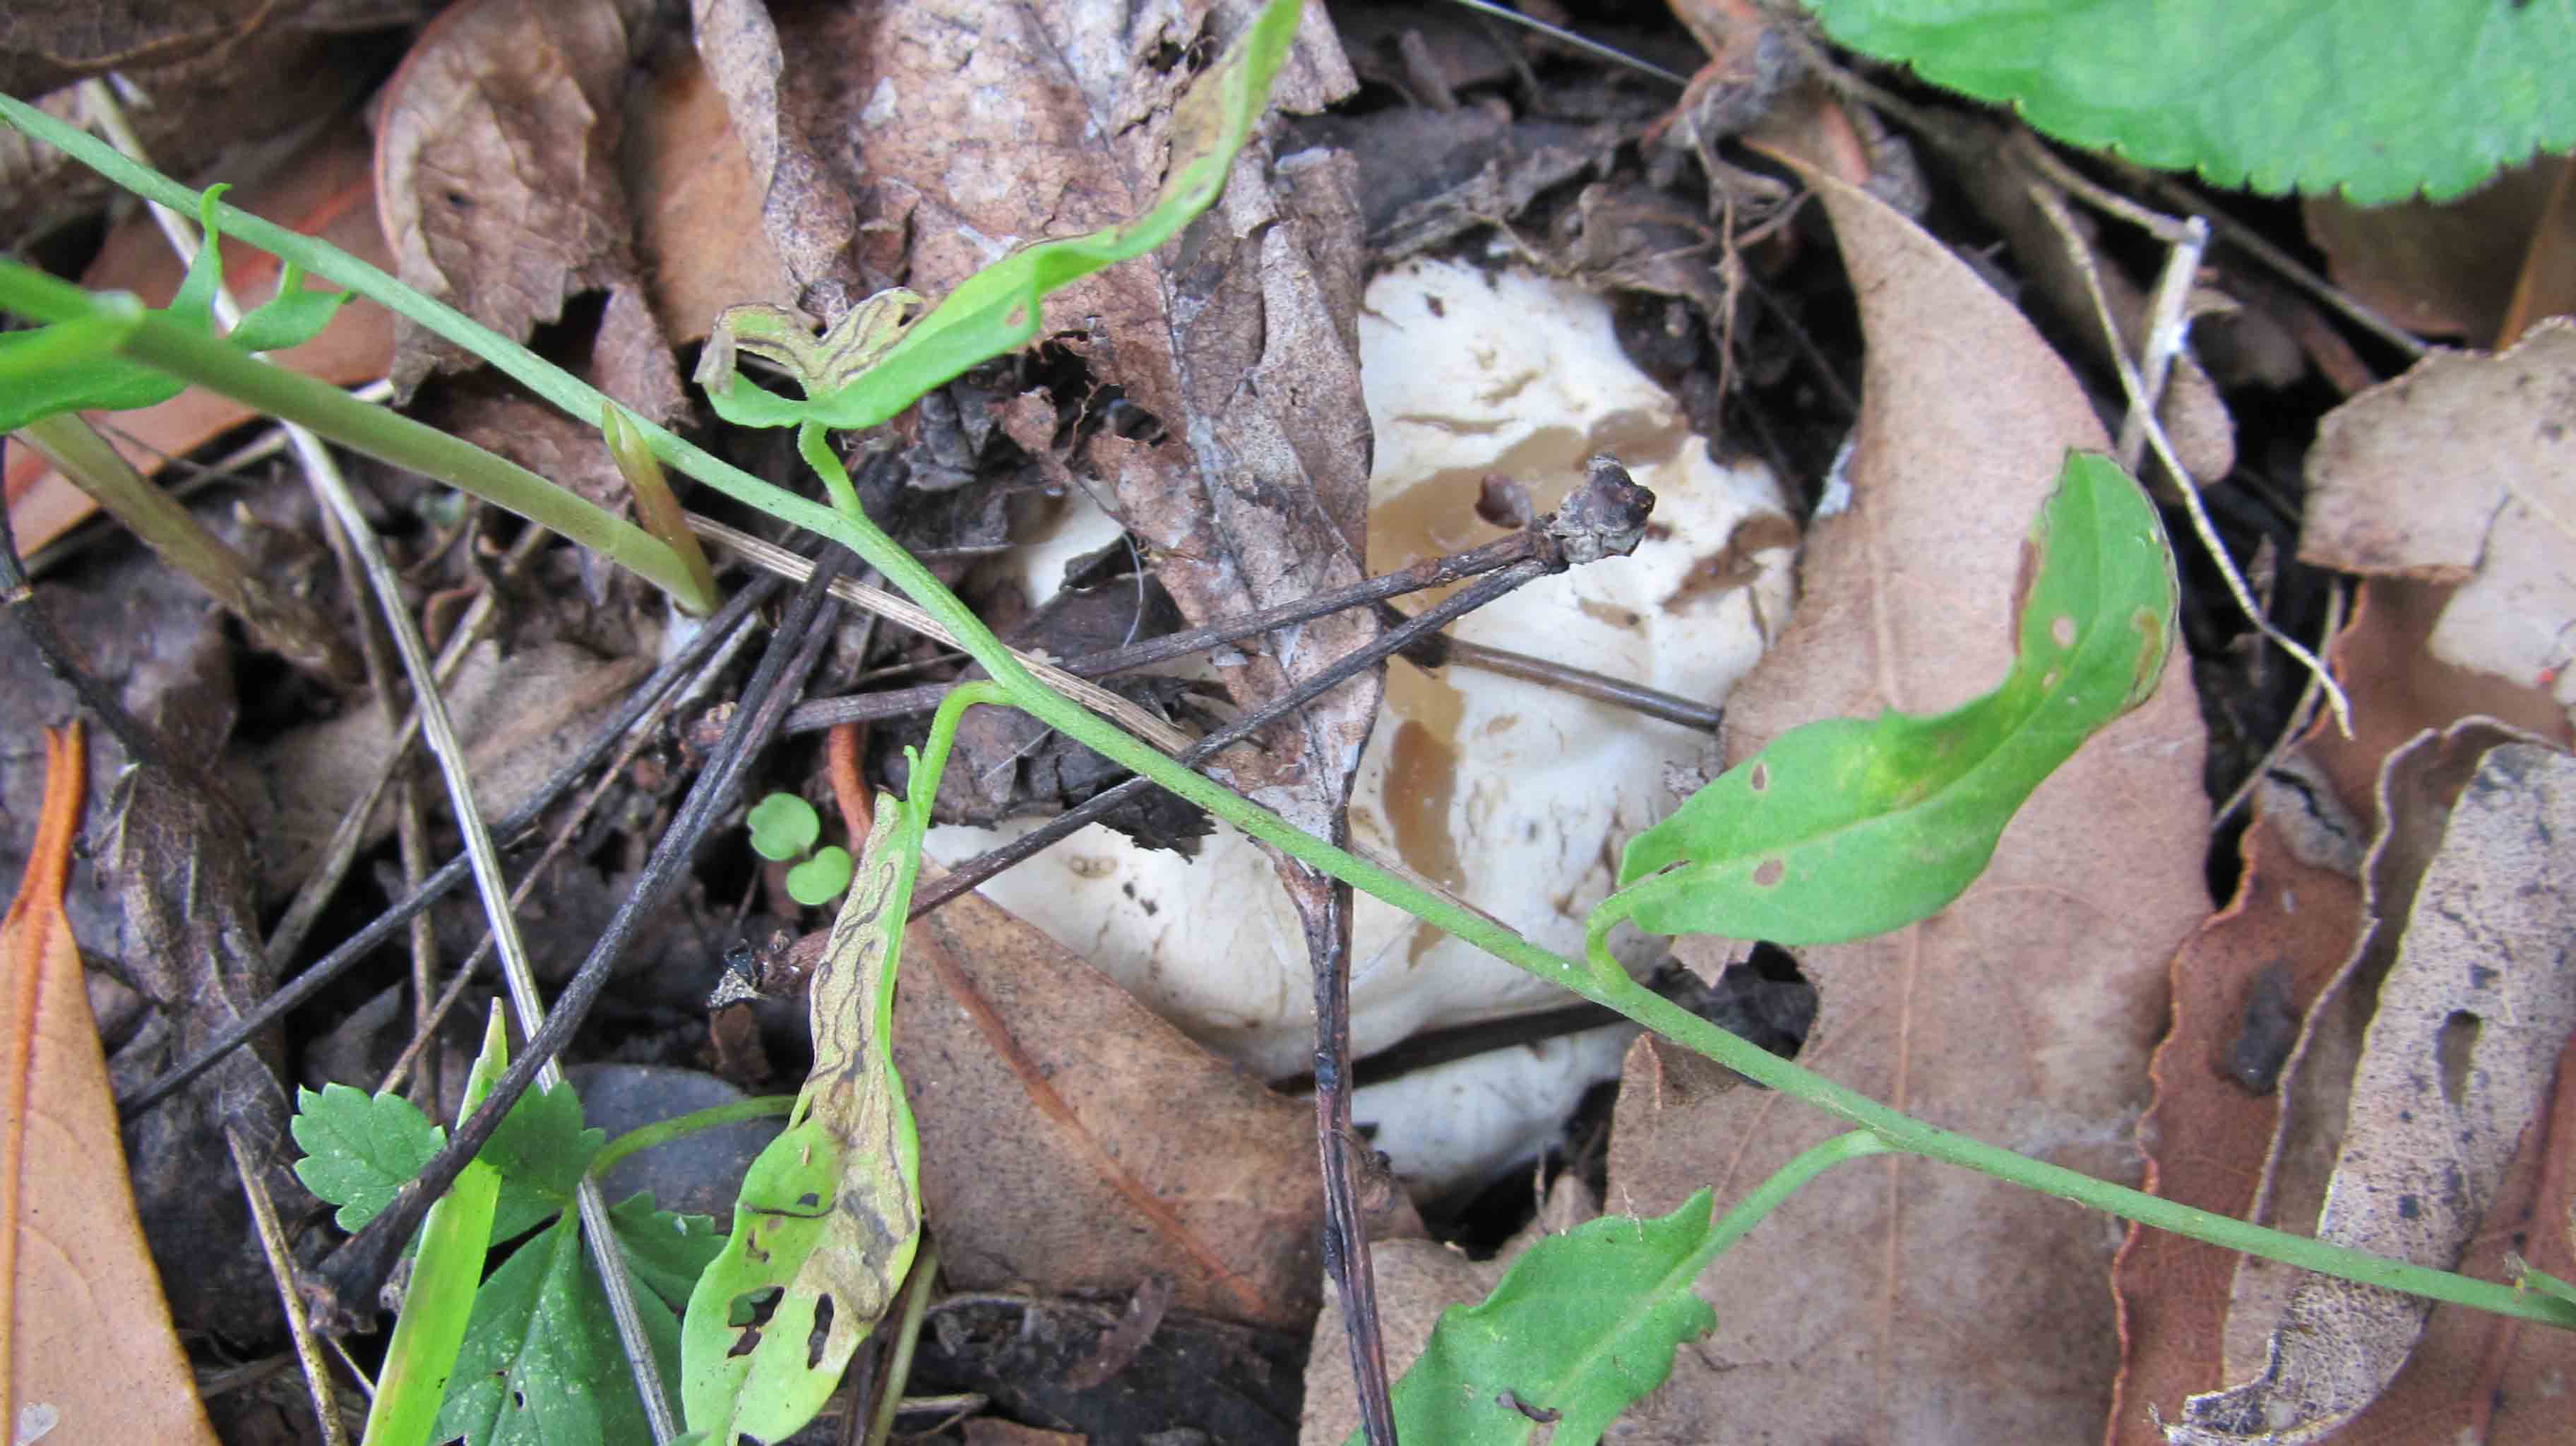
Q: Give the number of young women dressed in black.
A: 0